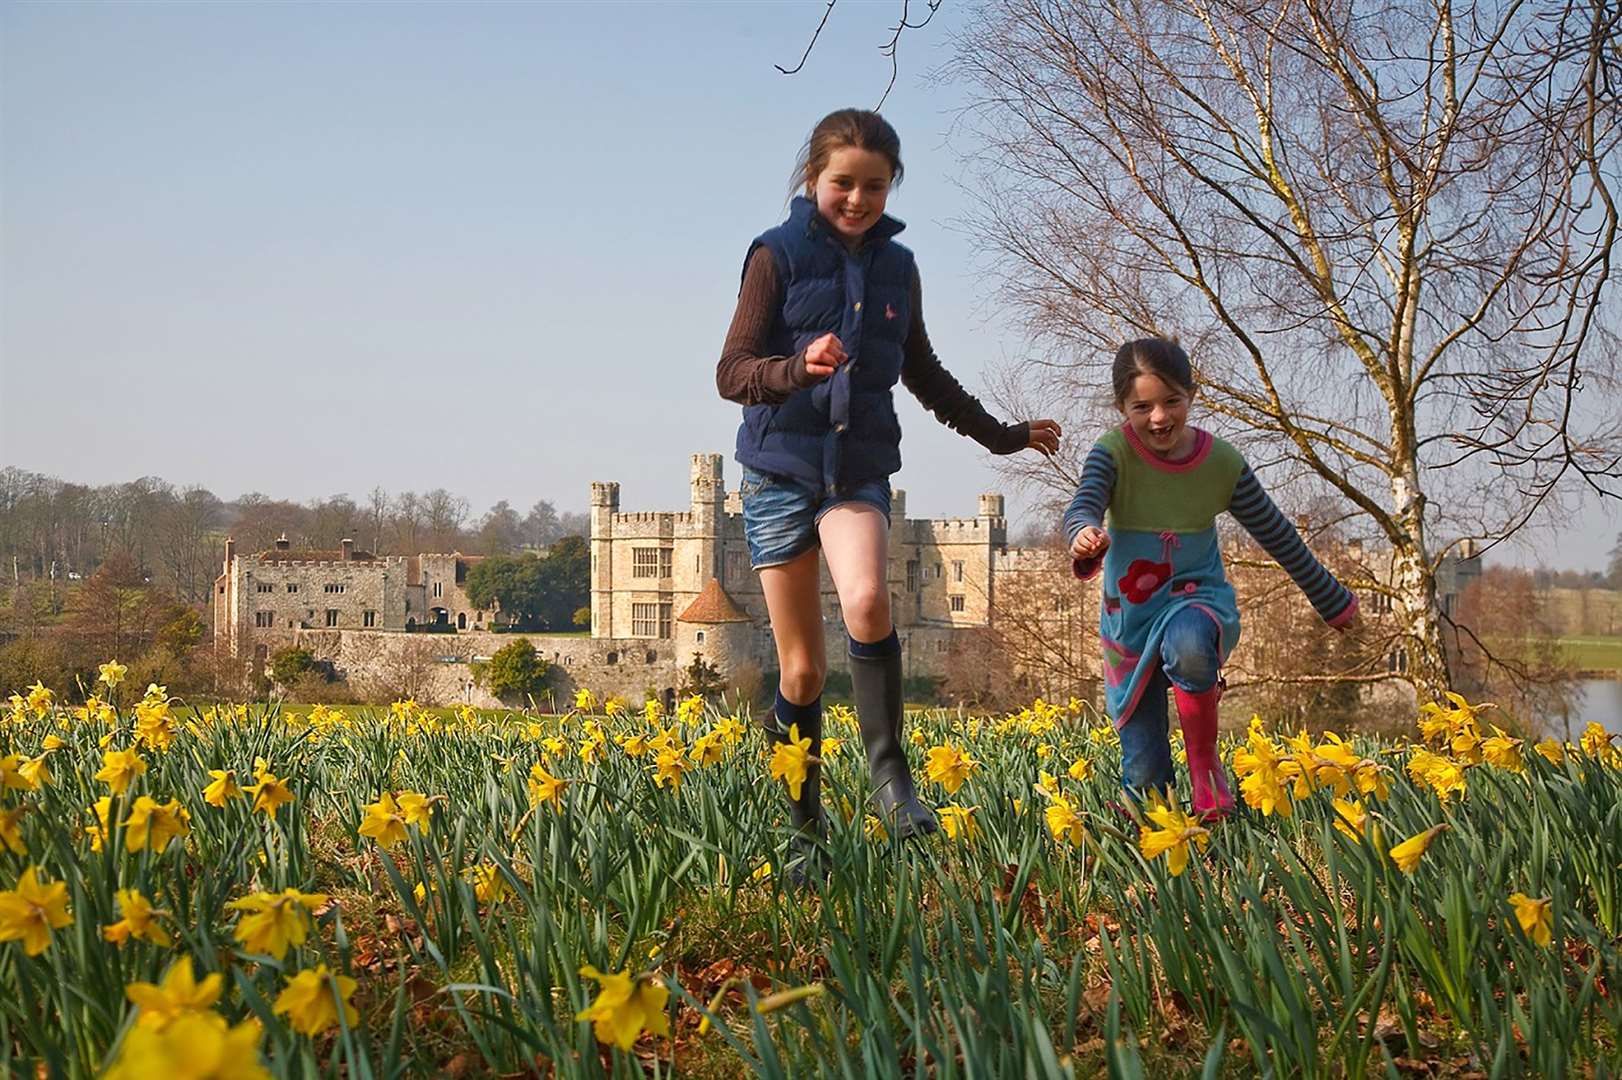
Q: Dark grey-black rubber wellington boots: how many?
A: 2